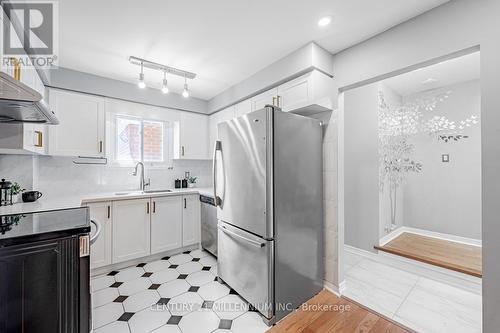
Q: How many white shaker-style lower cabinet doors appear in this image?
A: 4